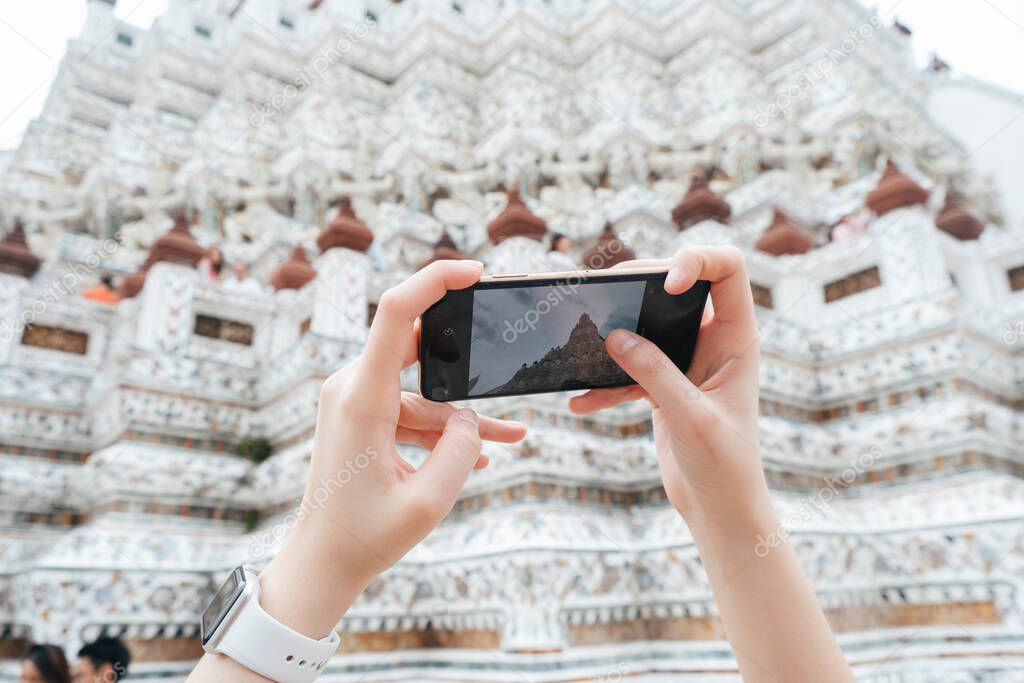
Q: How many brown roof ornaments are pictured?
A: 12